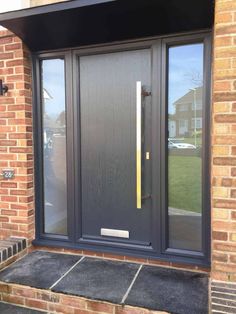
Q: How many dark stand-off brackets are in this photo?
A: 2